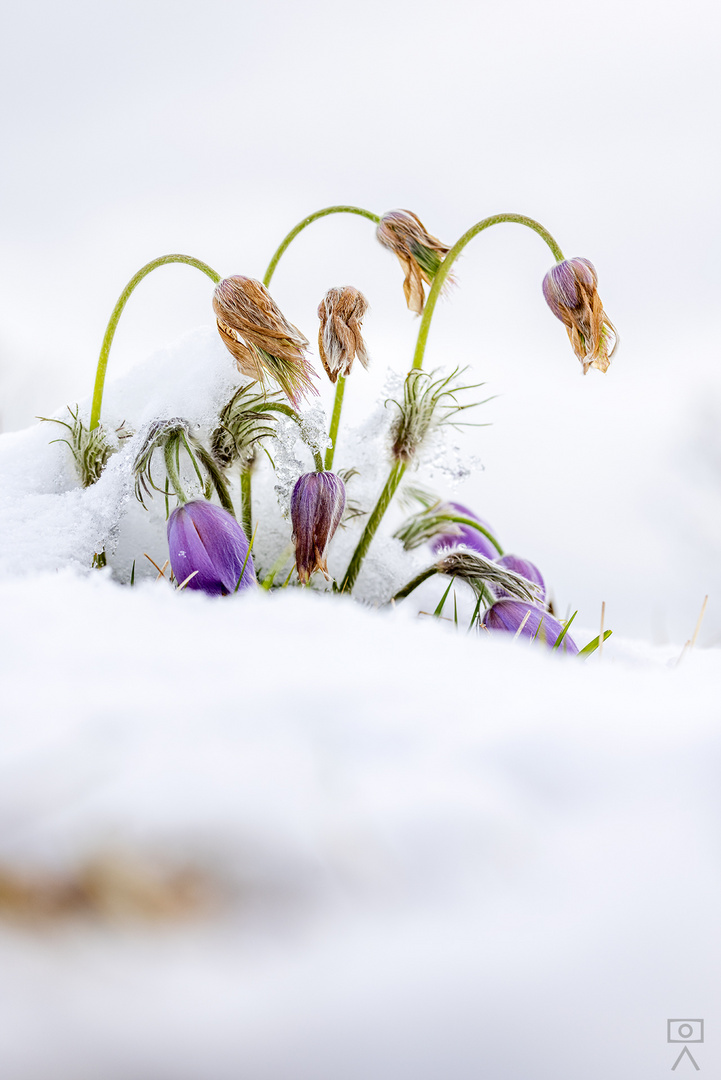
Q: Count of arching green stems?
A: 3